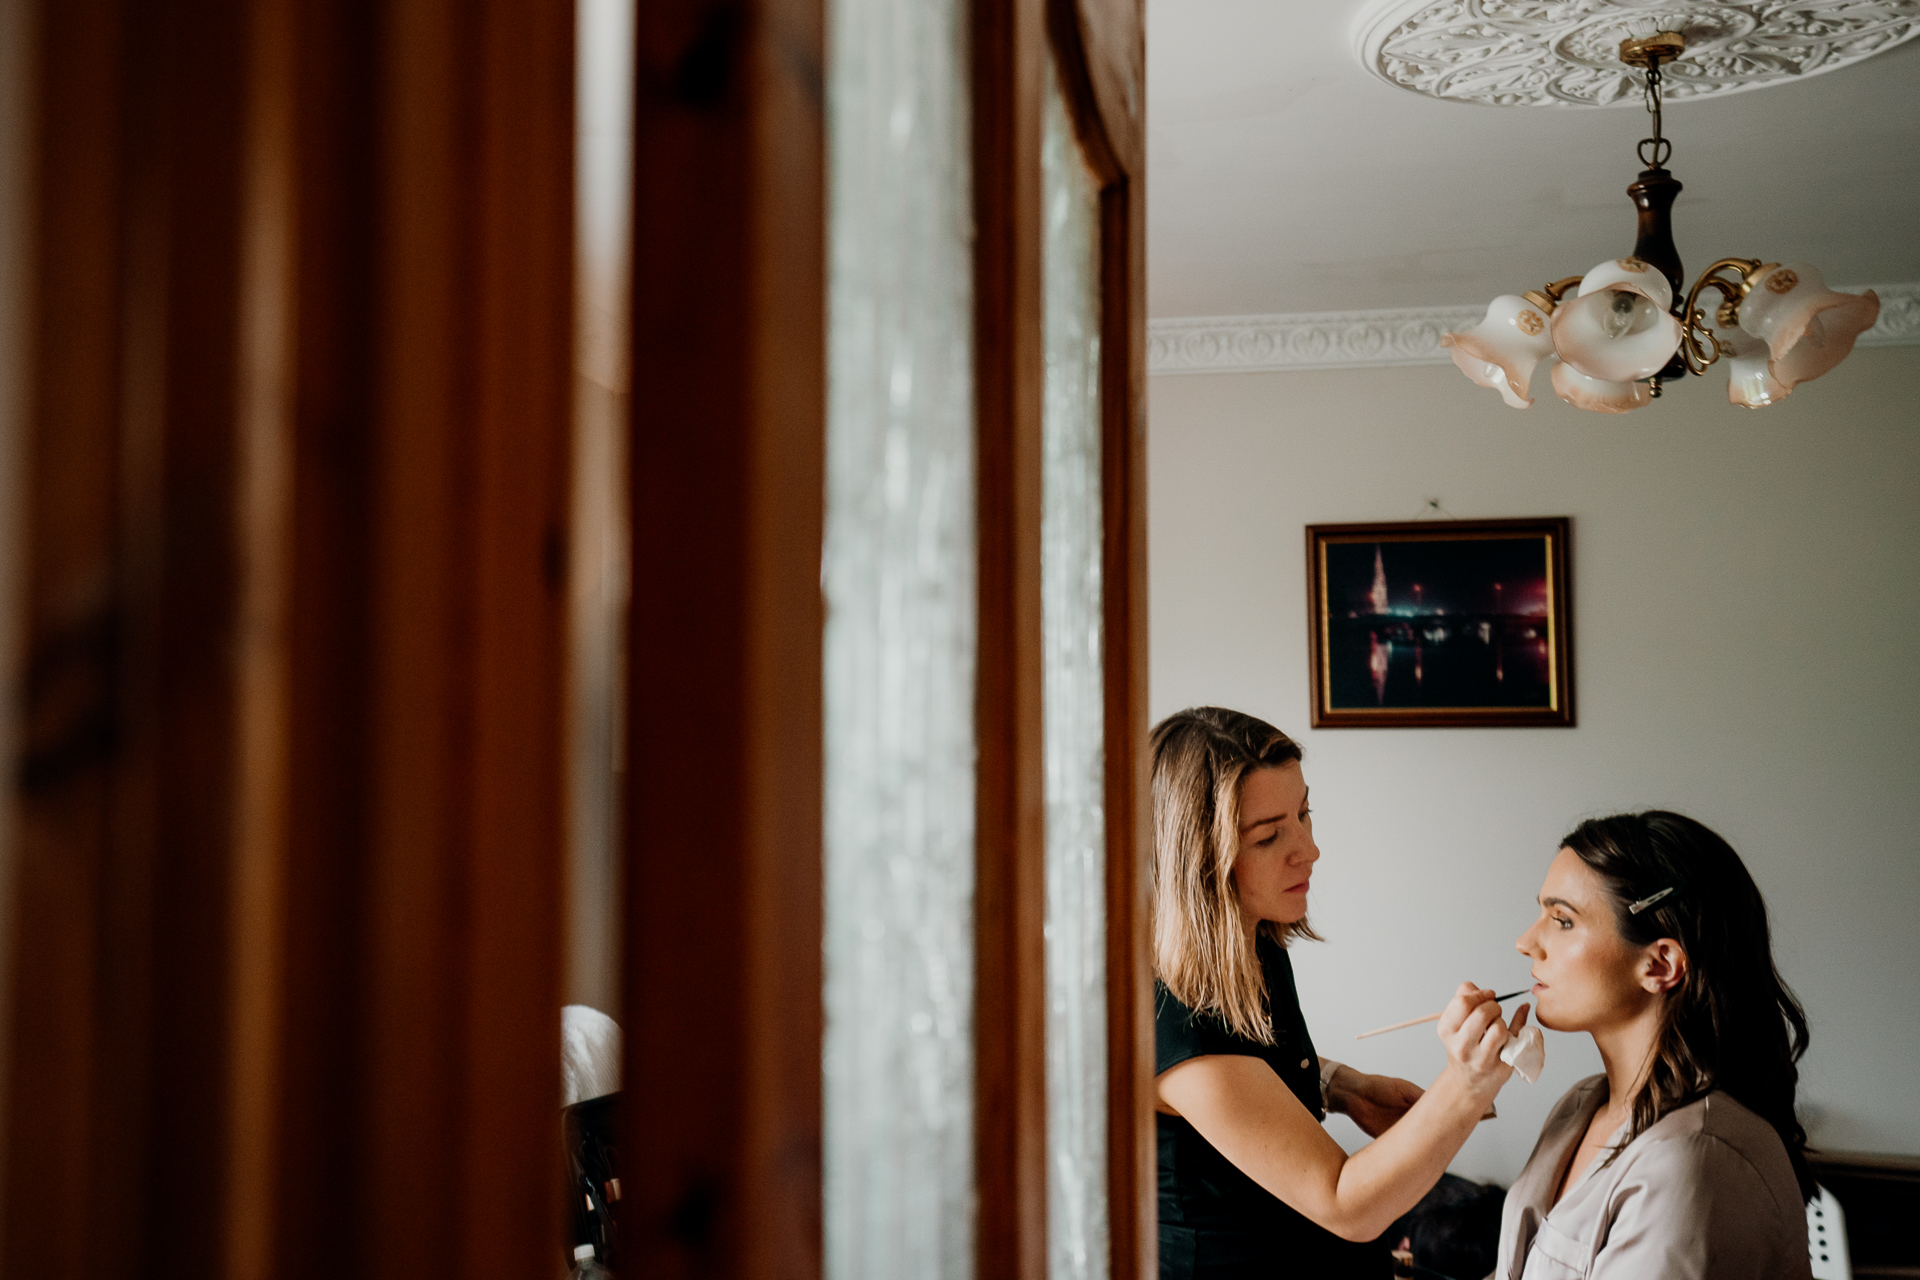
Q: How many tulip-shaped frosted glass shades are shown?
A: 5